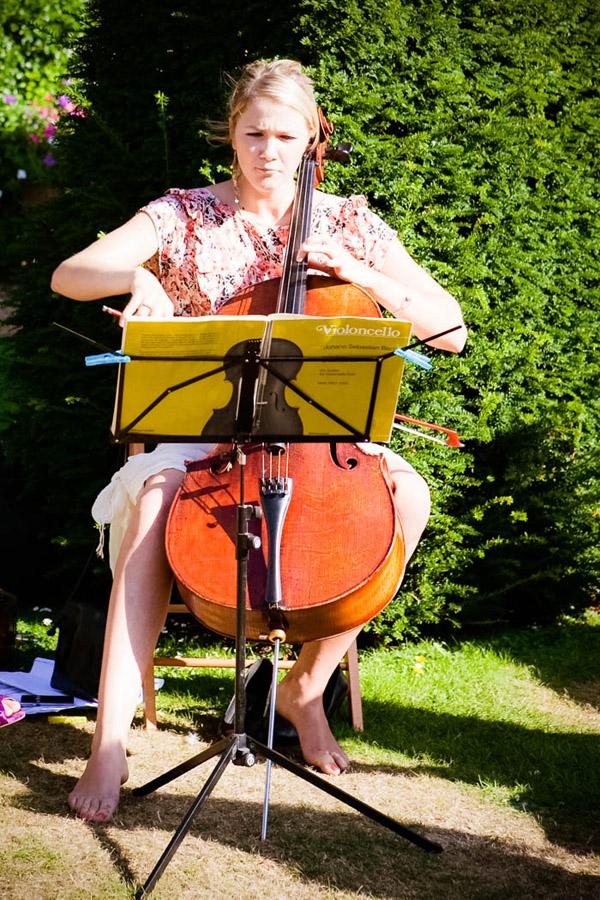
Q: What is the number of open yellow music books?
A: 1